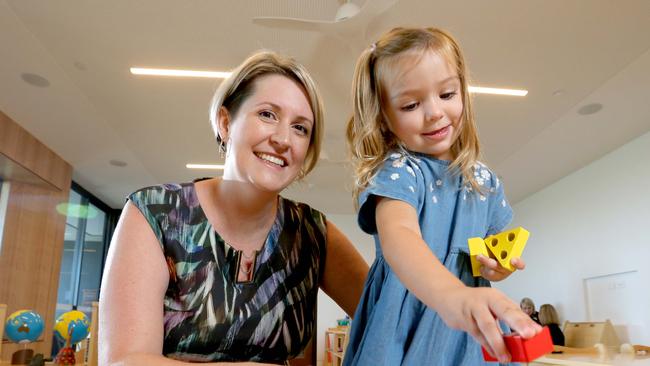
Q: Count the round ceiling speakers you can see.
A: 3